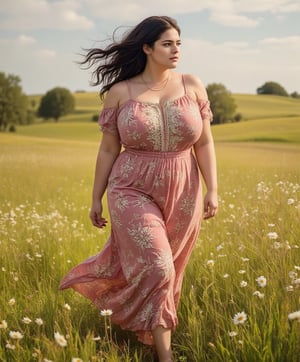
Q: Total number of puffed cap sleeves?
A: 2